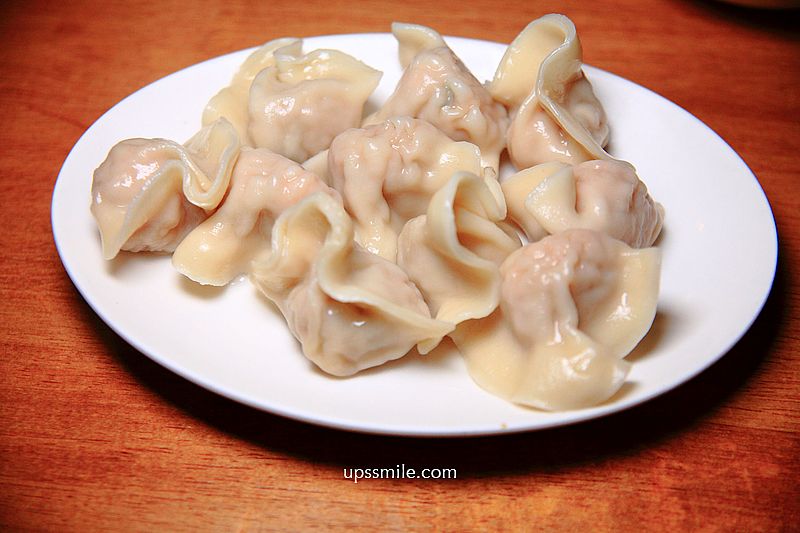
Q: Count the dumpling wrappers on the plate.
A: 10